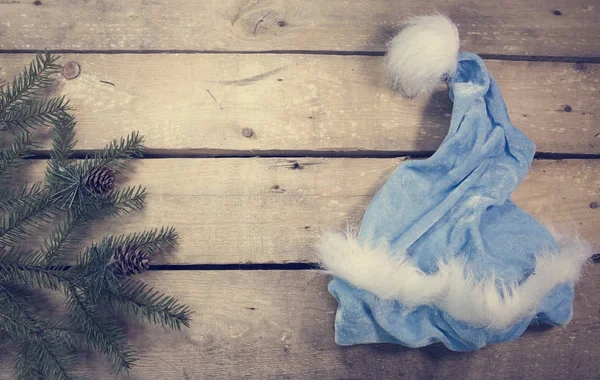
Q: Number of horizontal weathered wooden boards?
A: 4